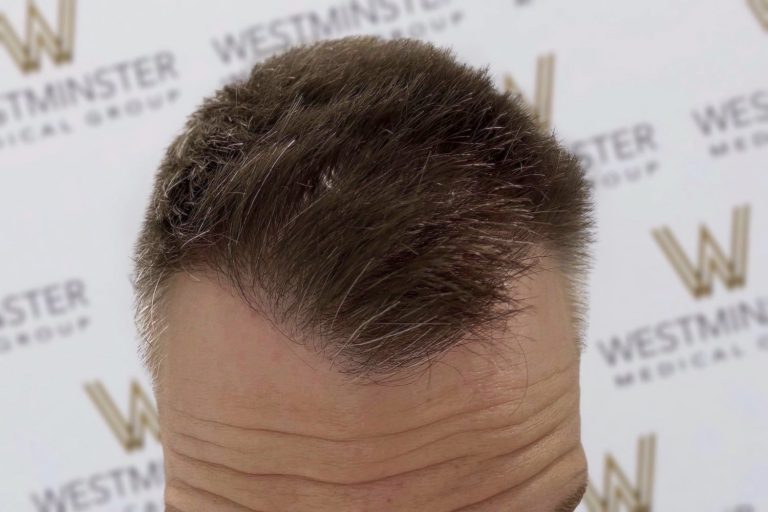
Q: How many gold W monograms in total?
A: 6